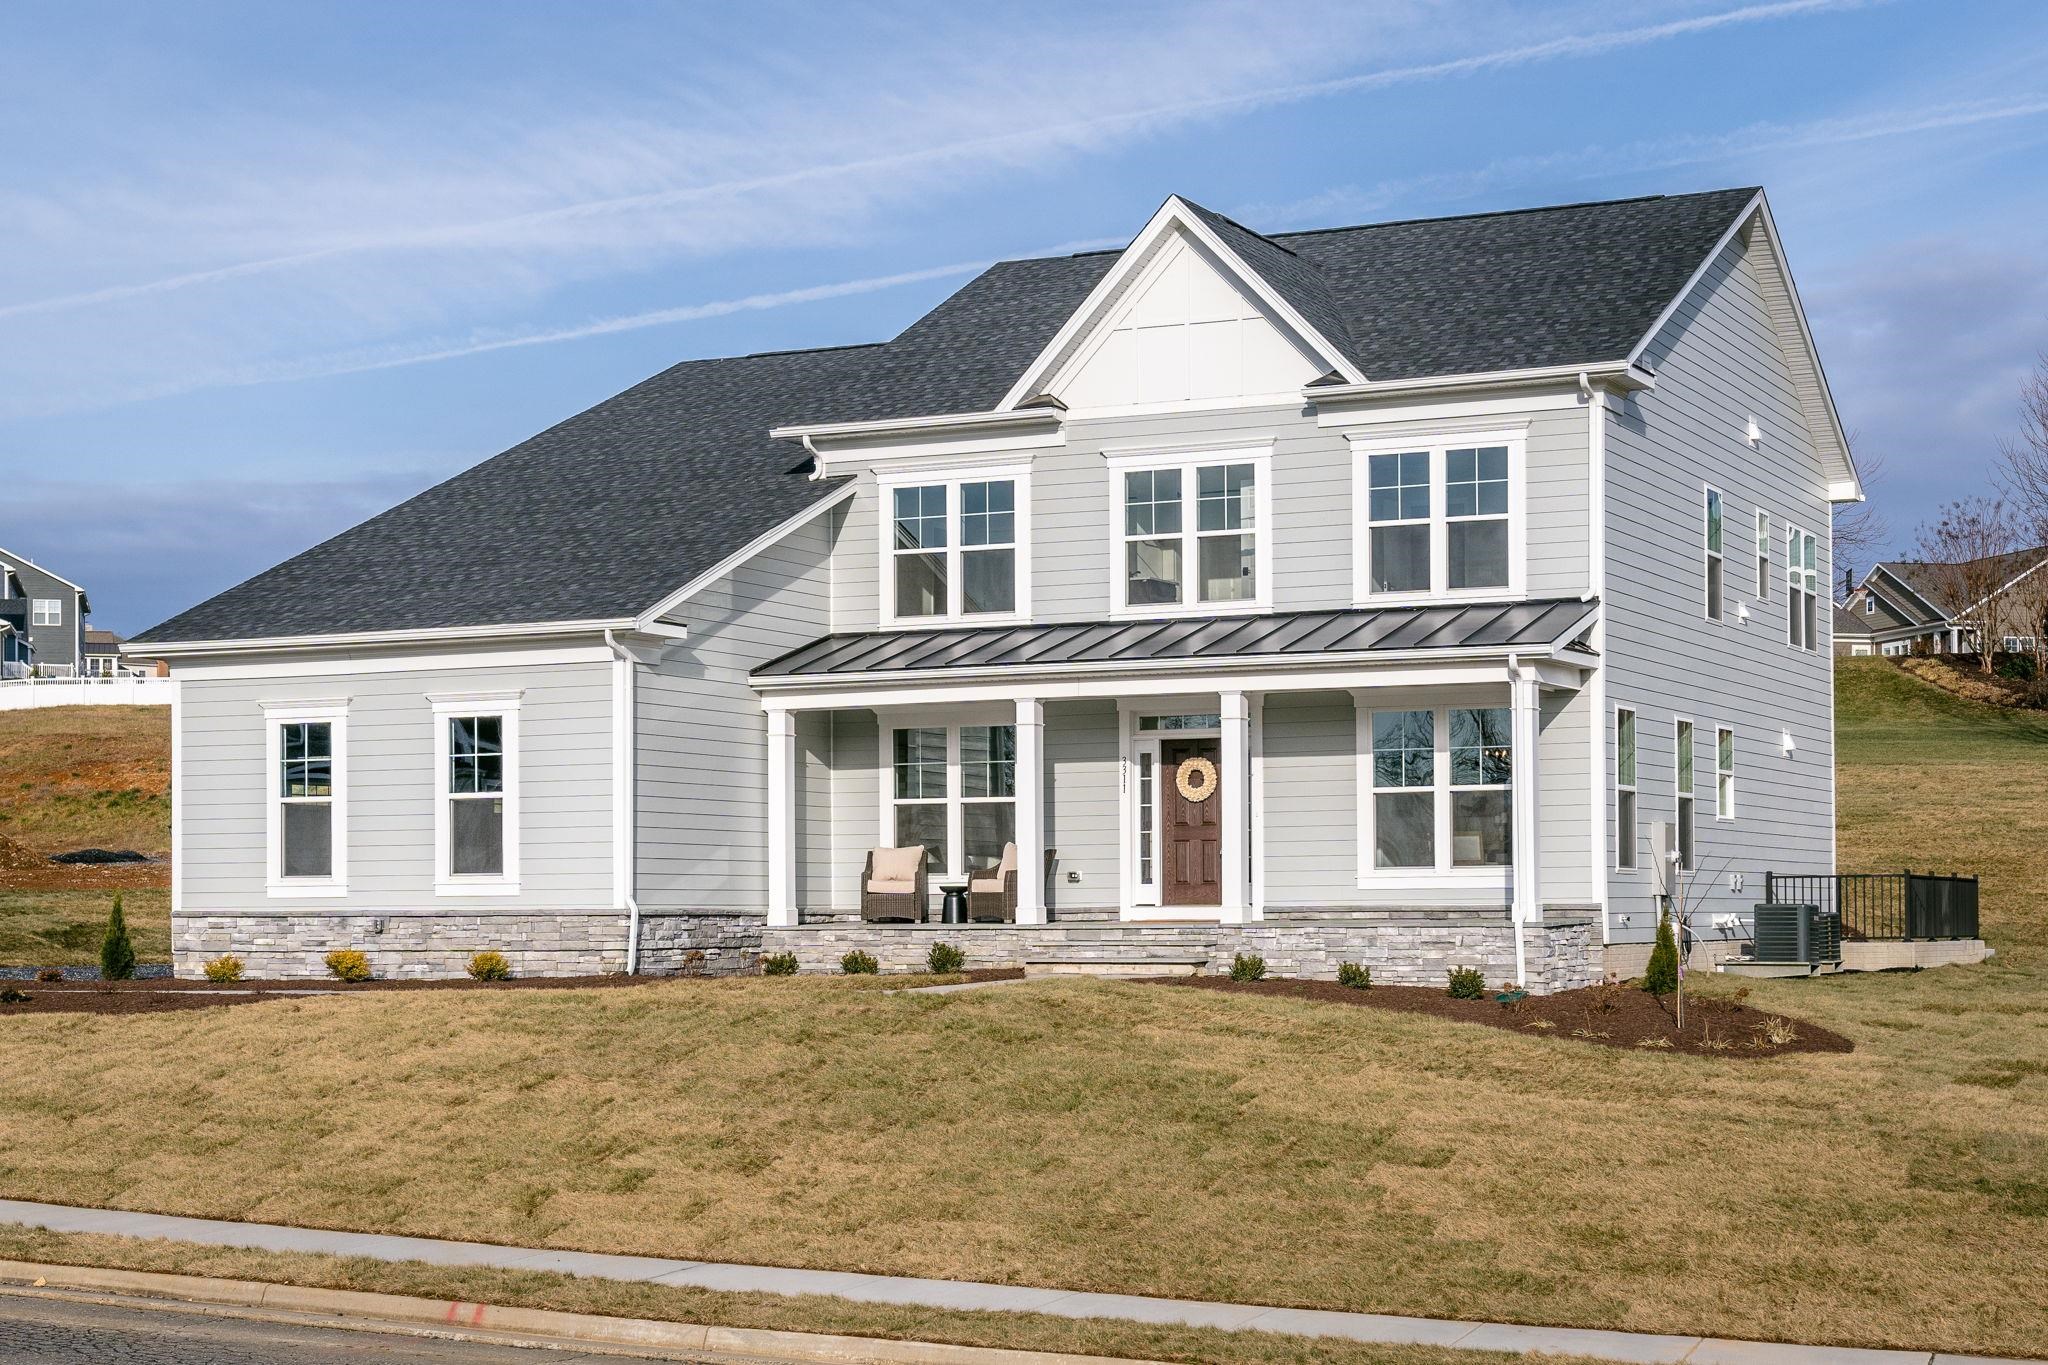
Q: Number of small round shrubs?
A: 9